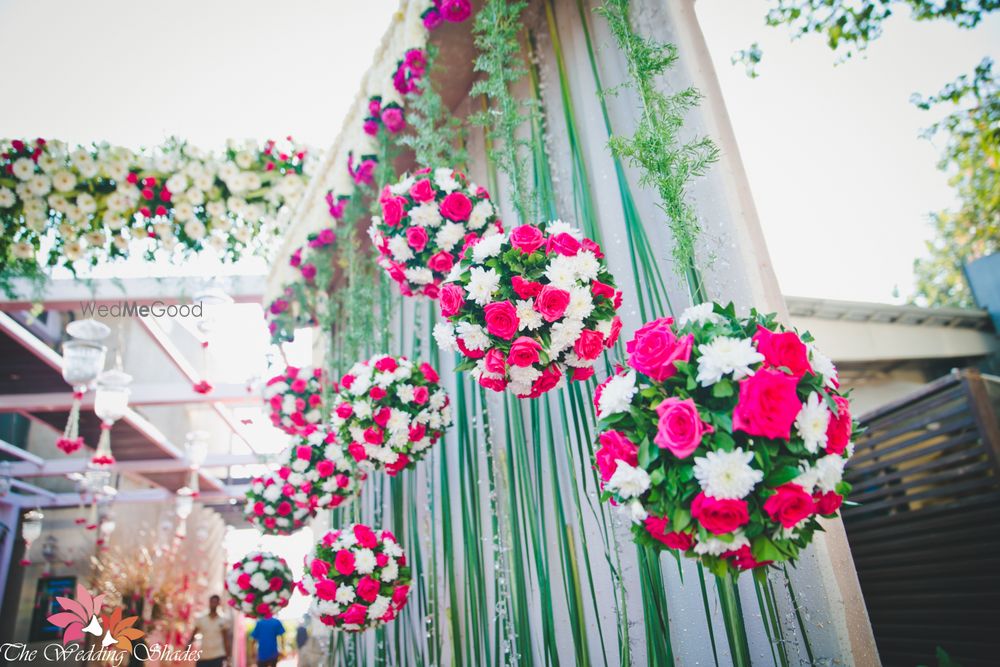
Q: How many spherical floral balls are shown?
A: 9